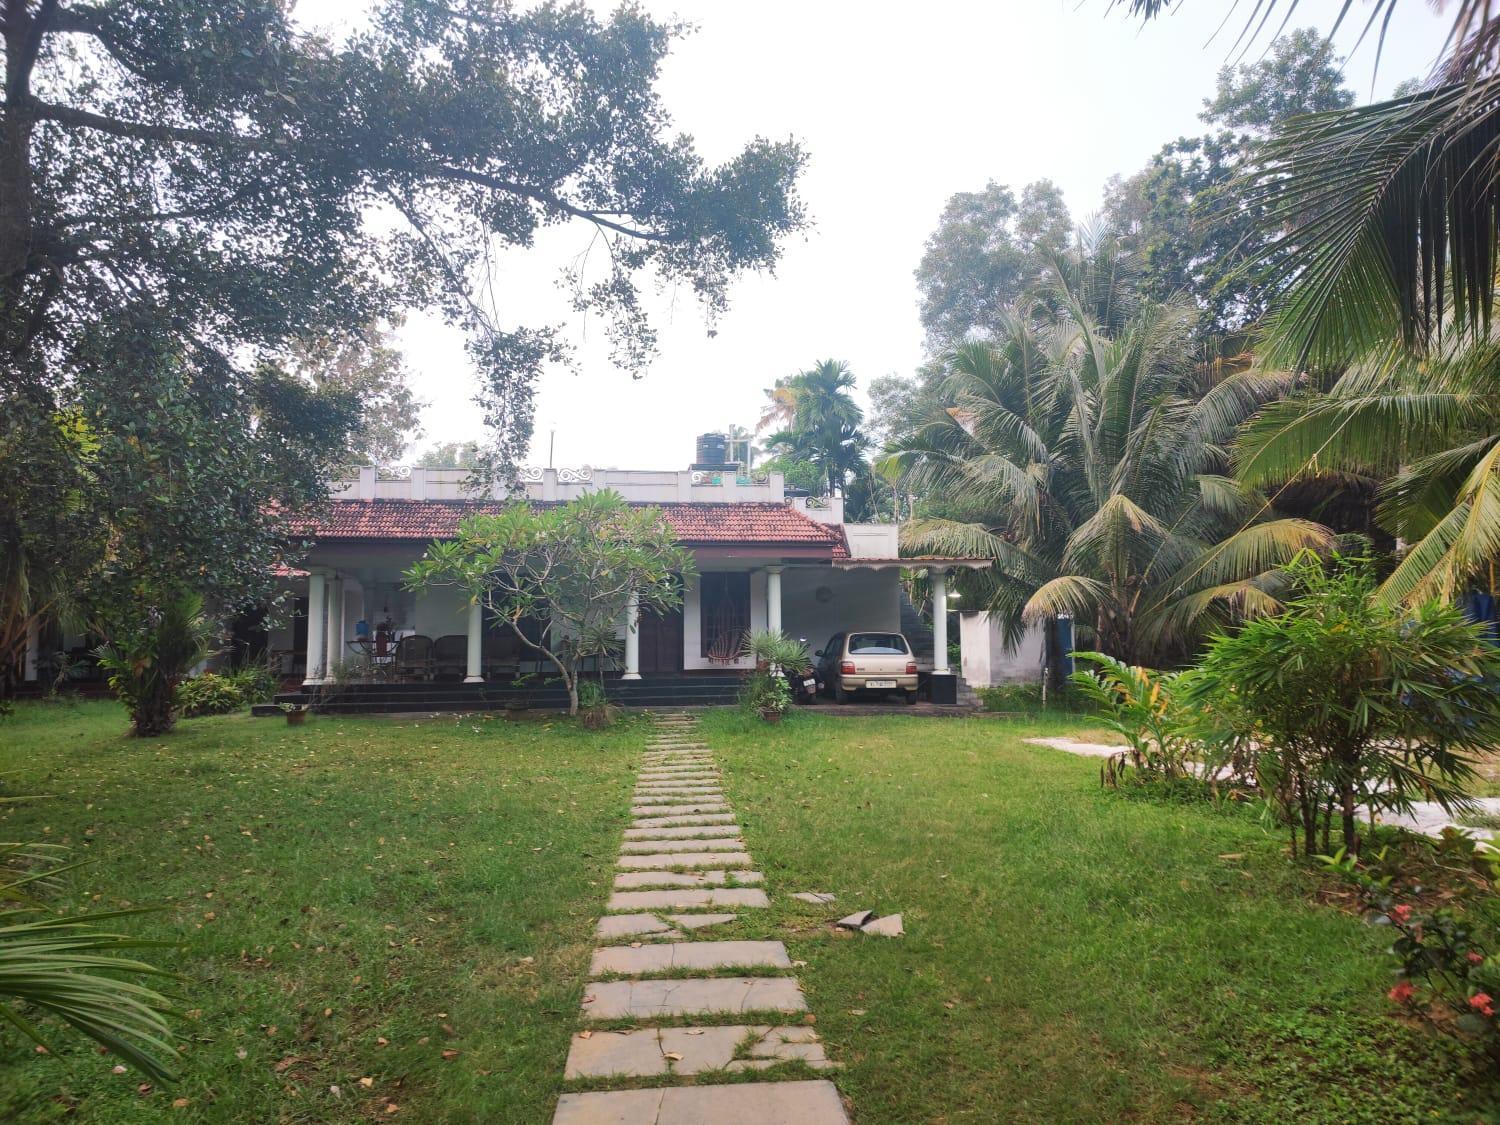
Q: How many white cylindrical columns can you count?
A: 6